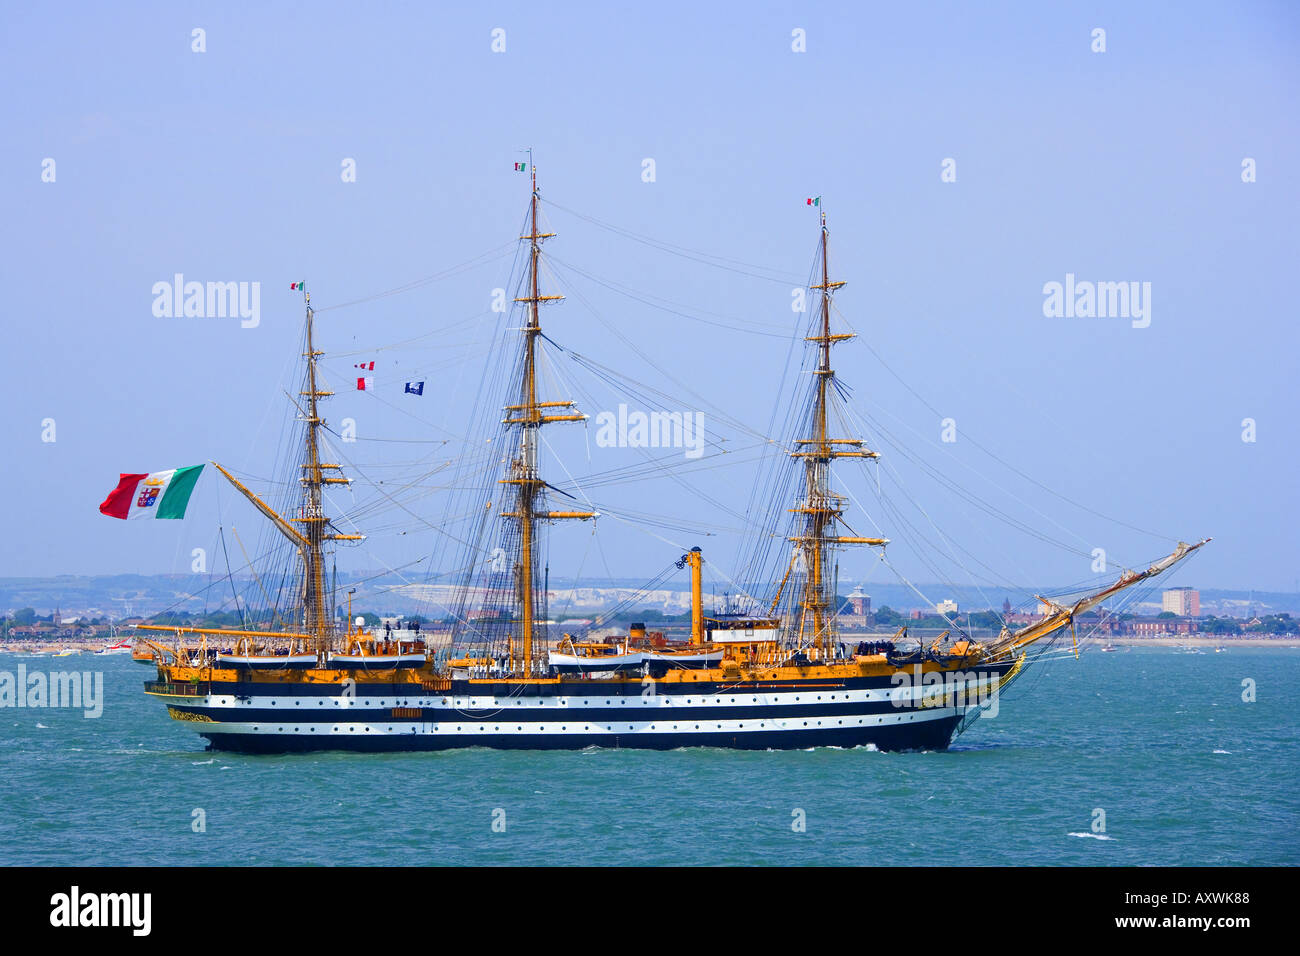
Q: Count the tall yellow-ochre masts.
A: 3